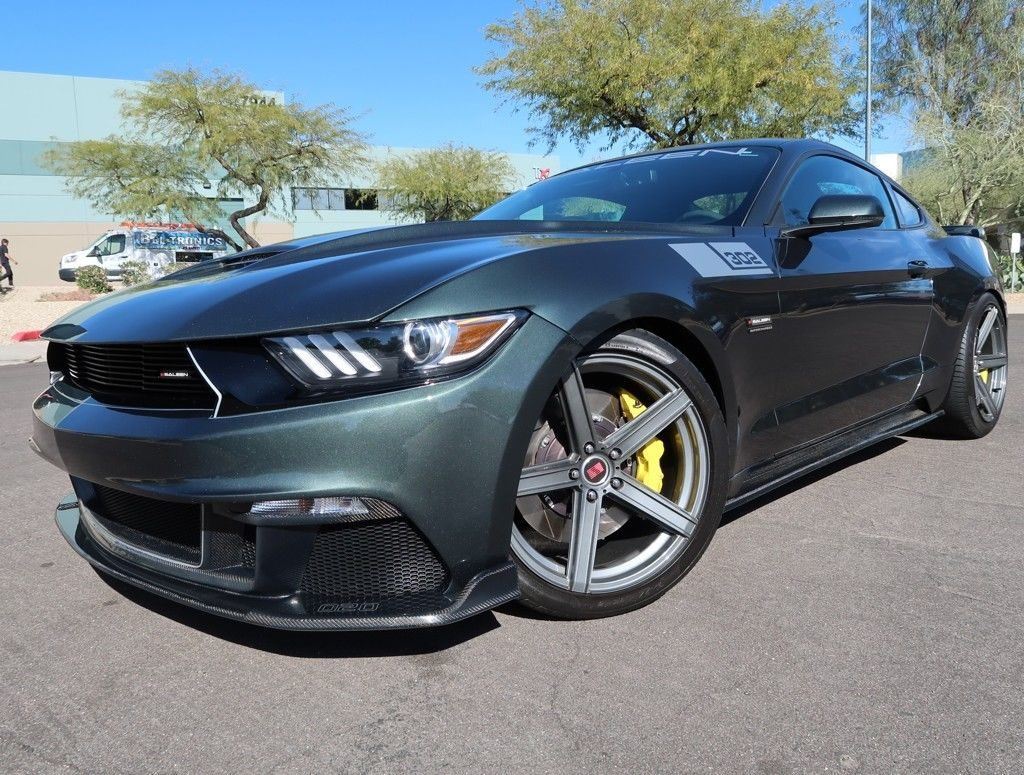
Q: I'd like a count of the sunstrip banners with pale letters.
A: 1